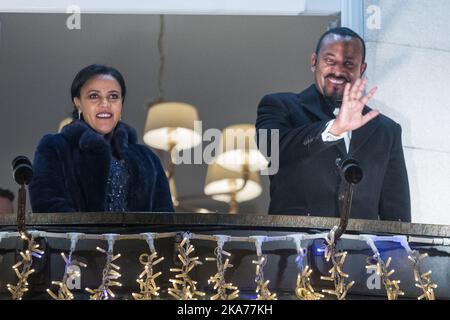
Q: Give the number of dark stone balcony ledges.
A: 1